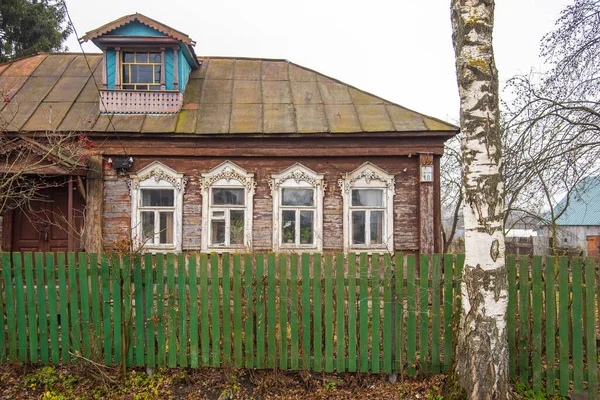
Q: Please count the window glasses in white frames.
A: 13